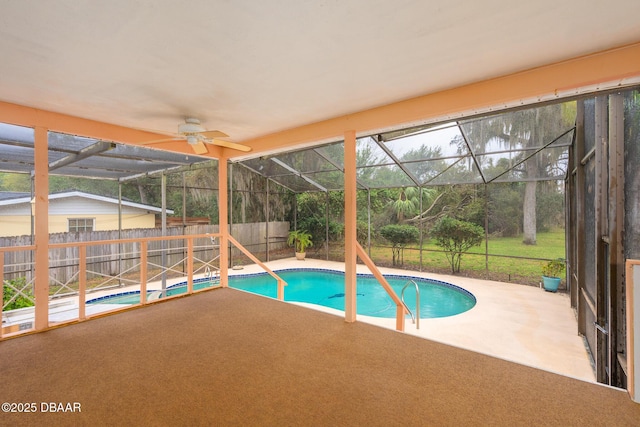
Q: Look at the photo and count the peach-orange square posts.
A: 3